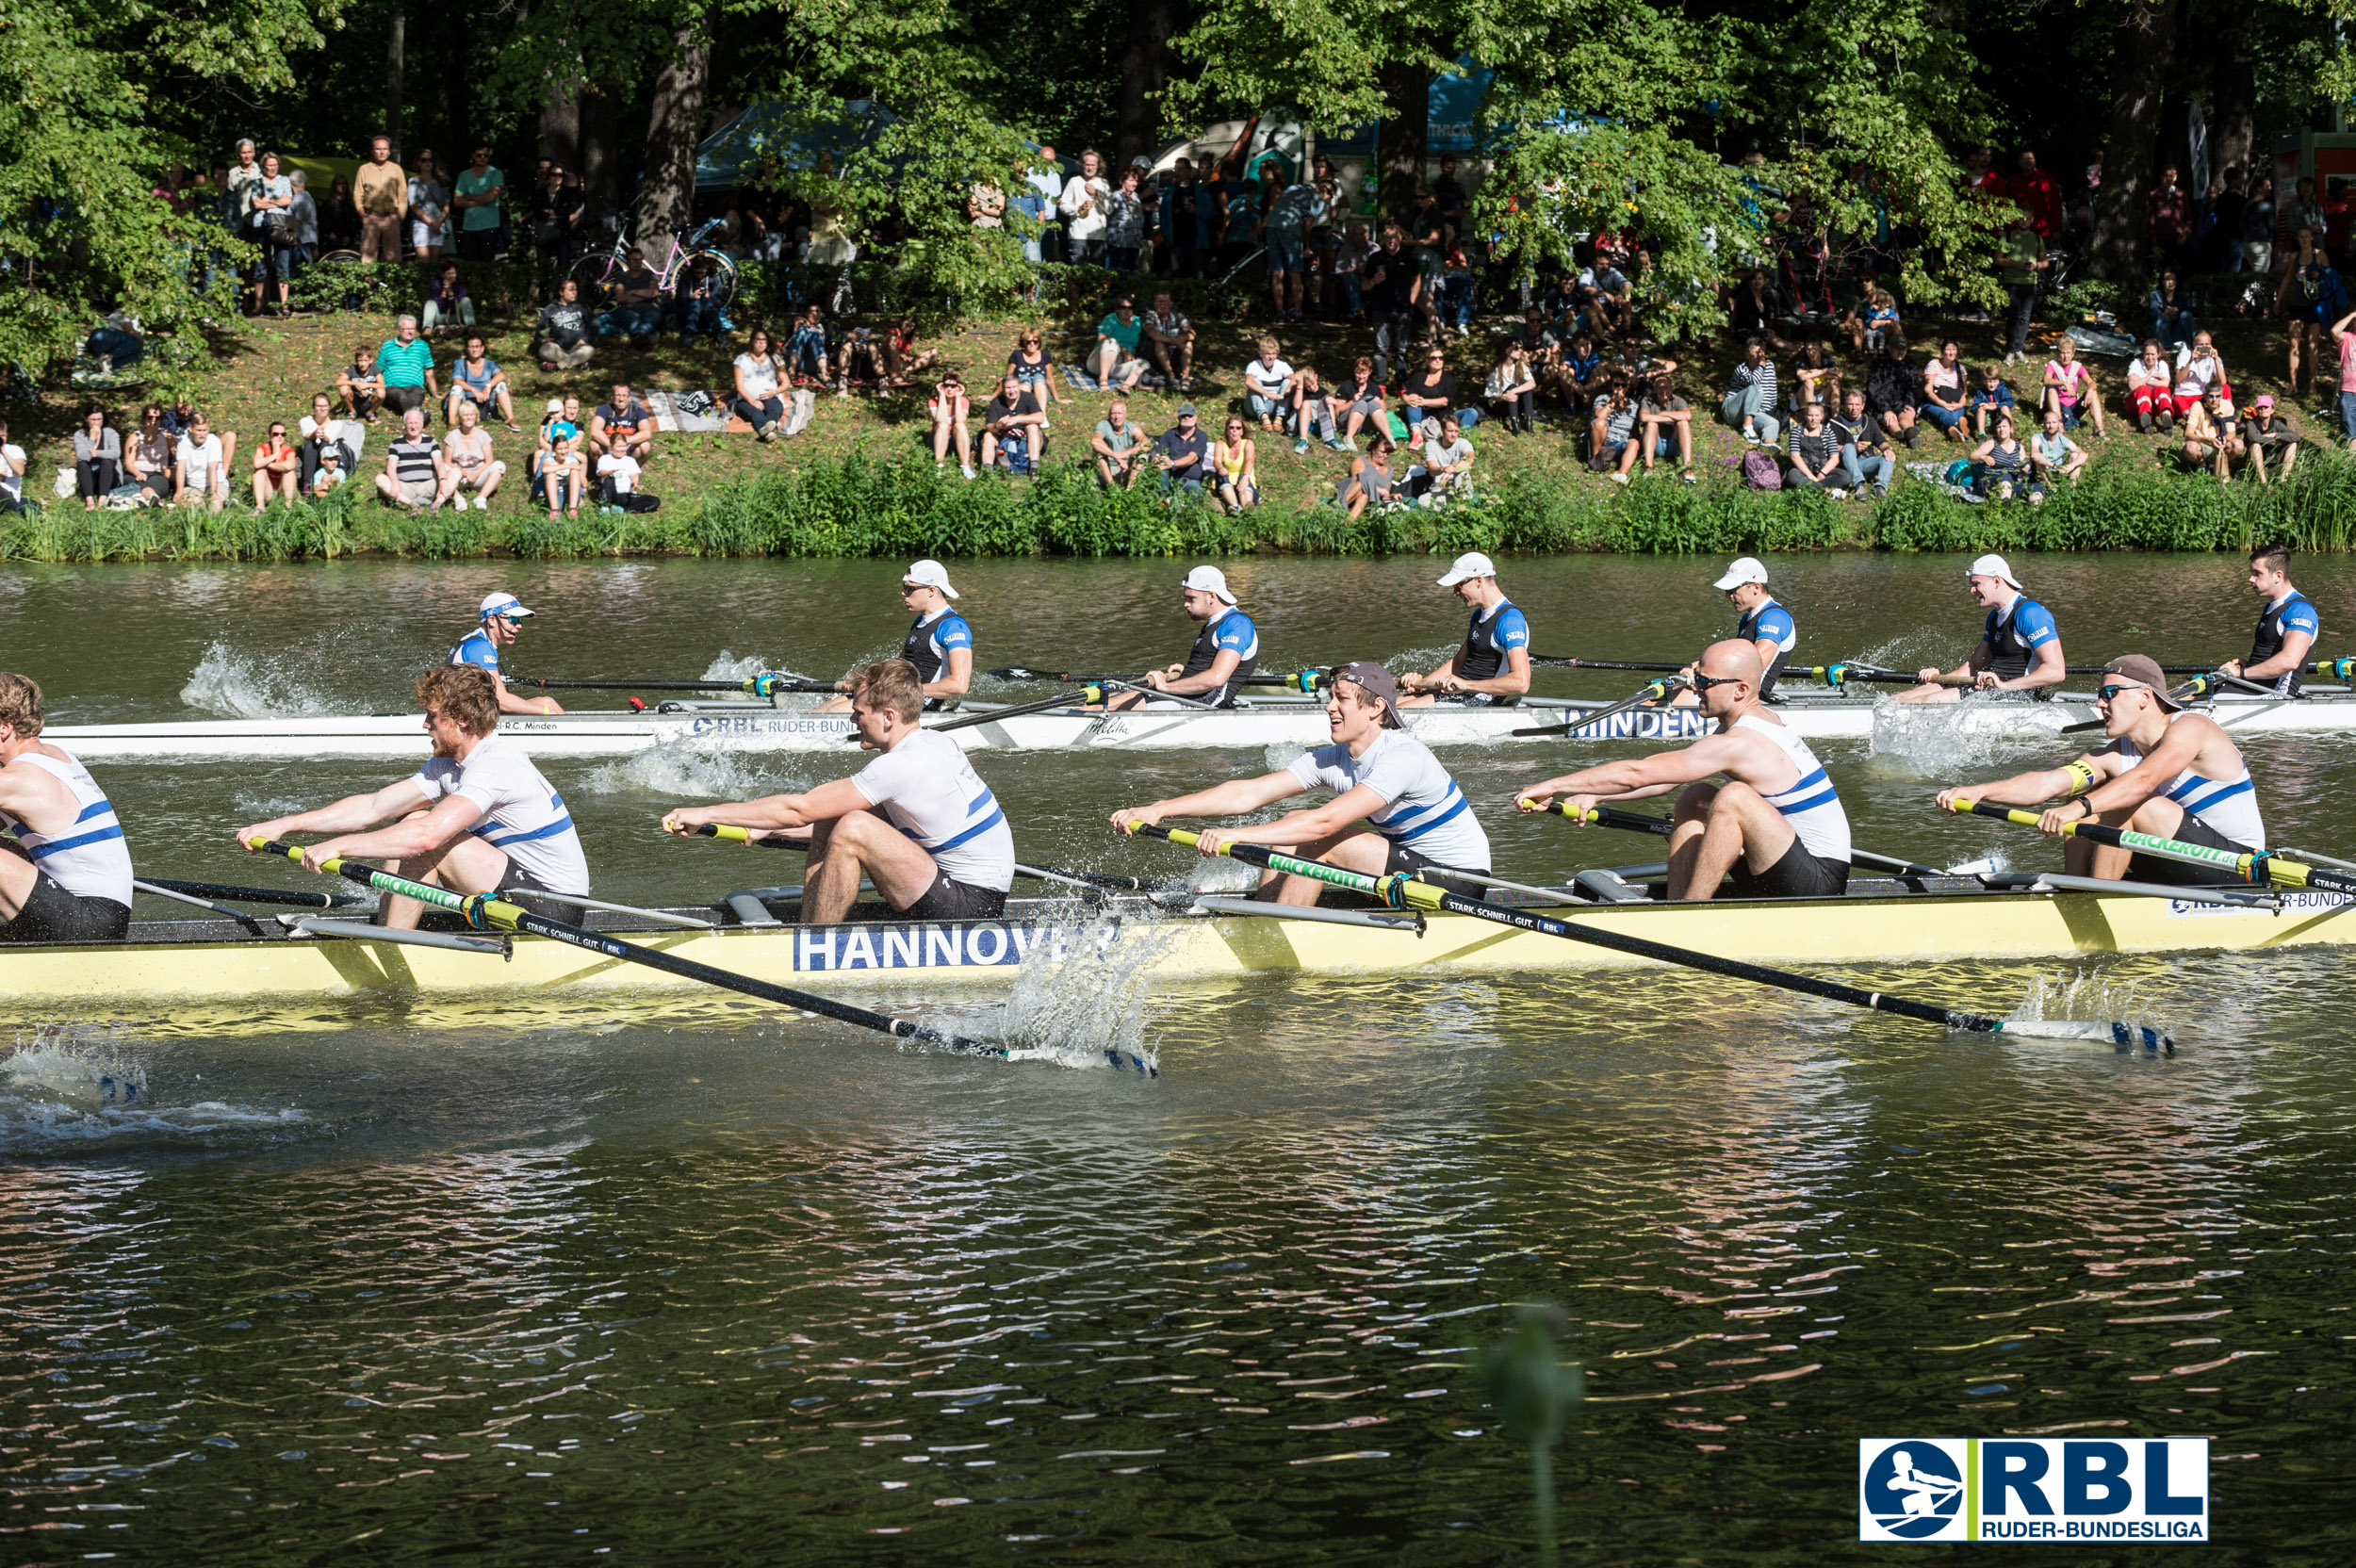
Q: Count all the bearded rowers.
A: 2